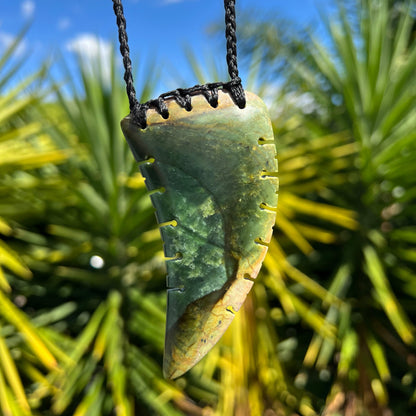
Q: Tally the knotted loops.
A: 5